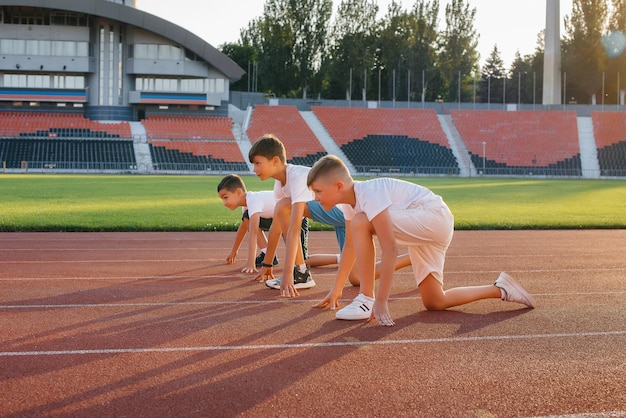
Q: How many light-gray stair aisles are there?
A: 5